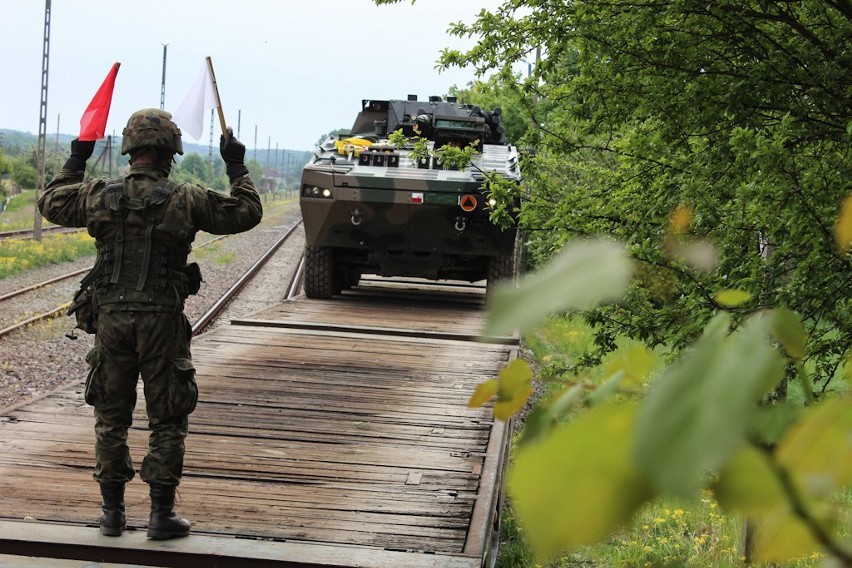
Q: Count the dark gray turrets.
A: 1